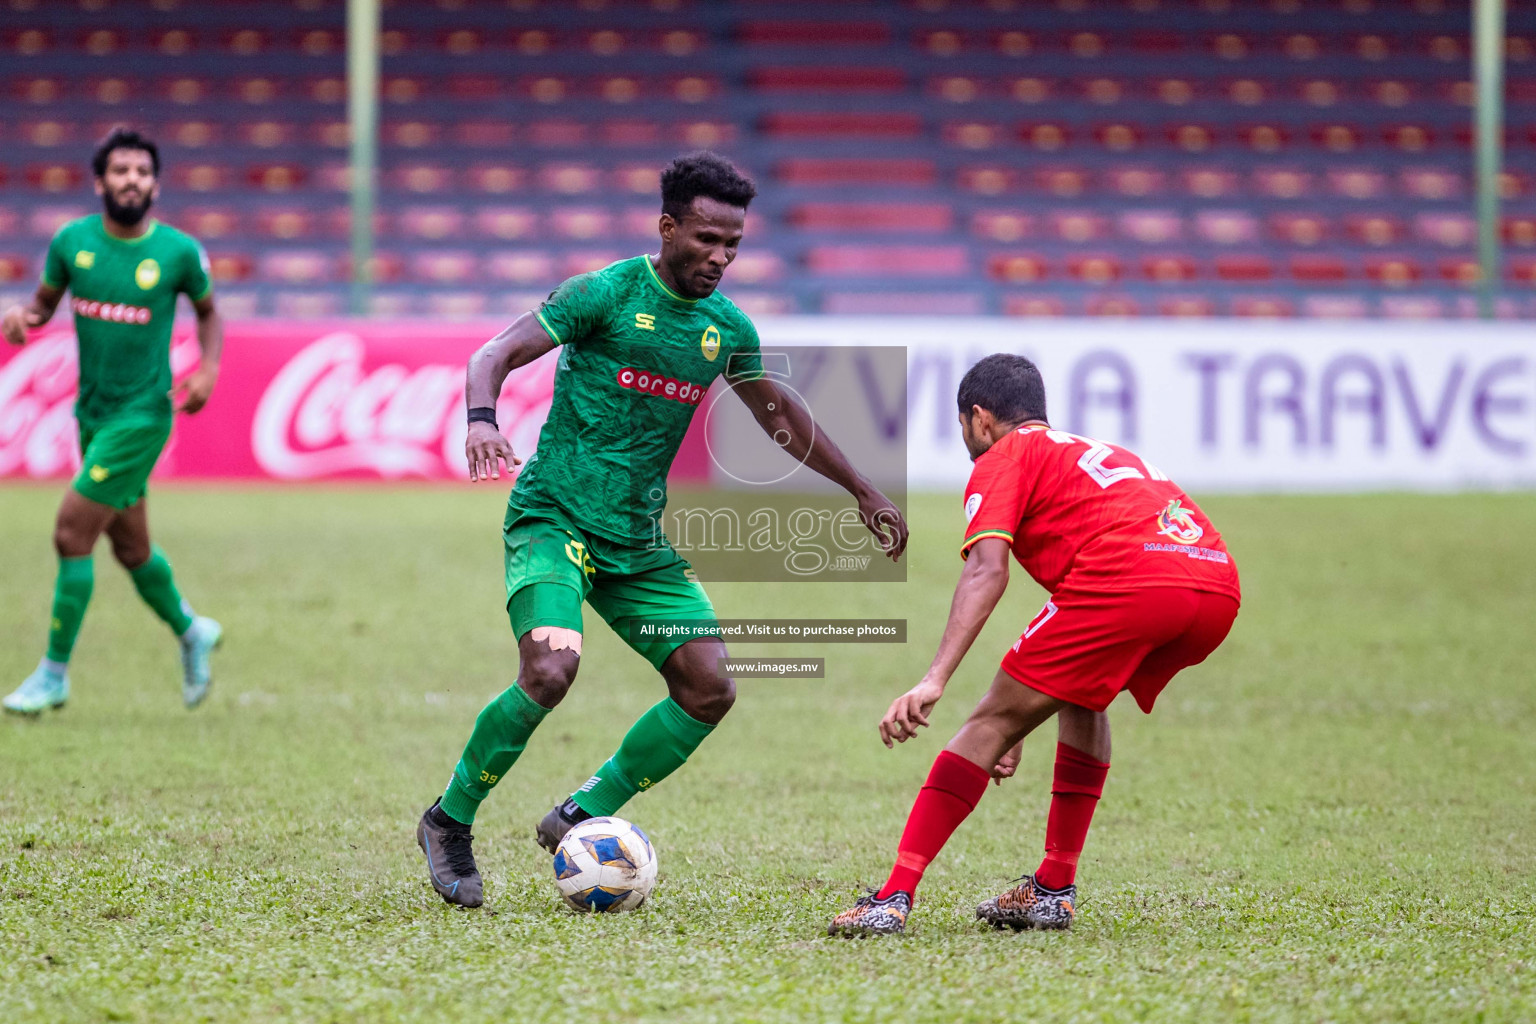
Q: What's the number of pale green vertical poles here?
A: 2